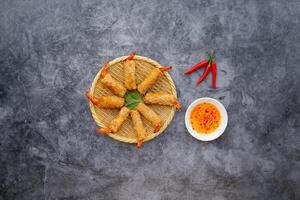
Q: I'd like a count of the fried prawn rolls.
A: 8